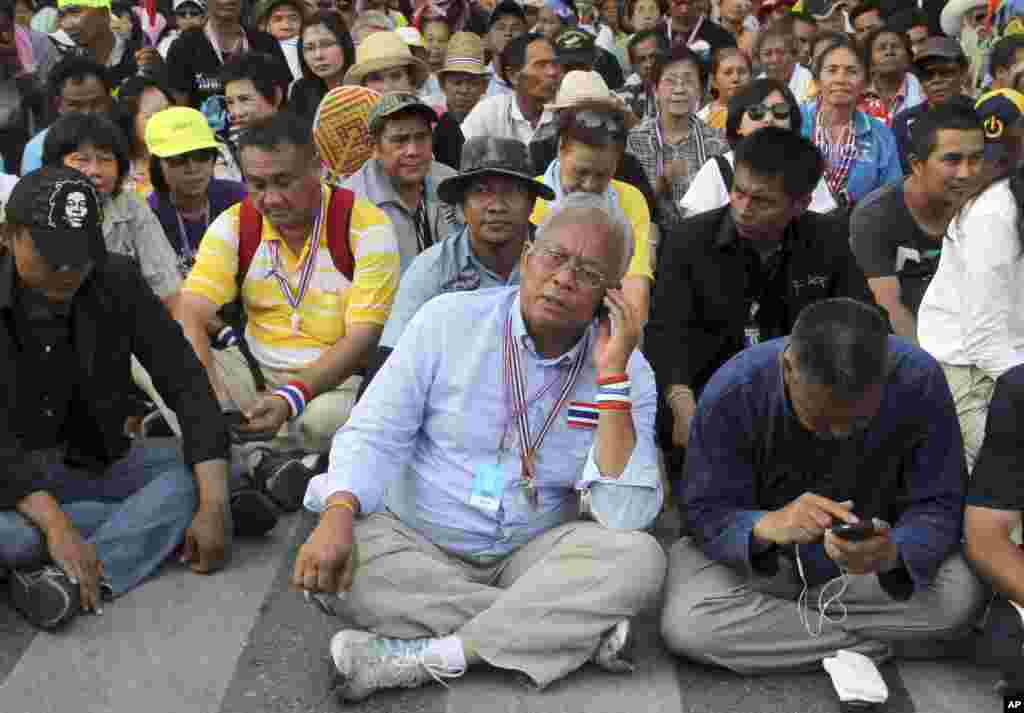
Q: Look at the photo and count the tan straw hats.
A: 3